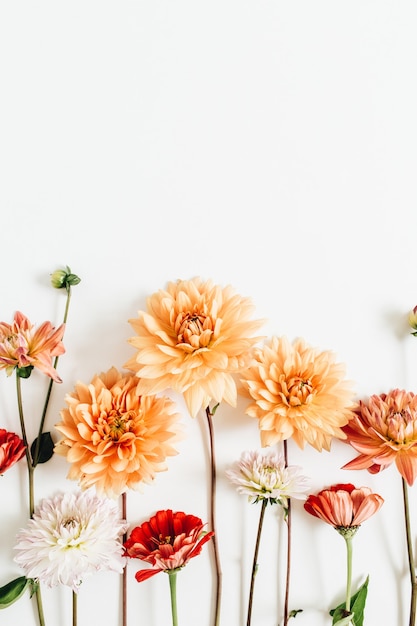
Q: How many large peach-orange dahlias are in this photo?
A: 3